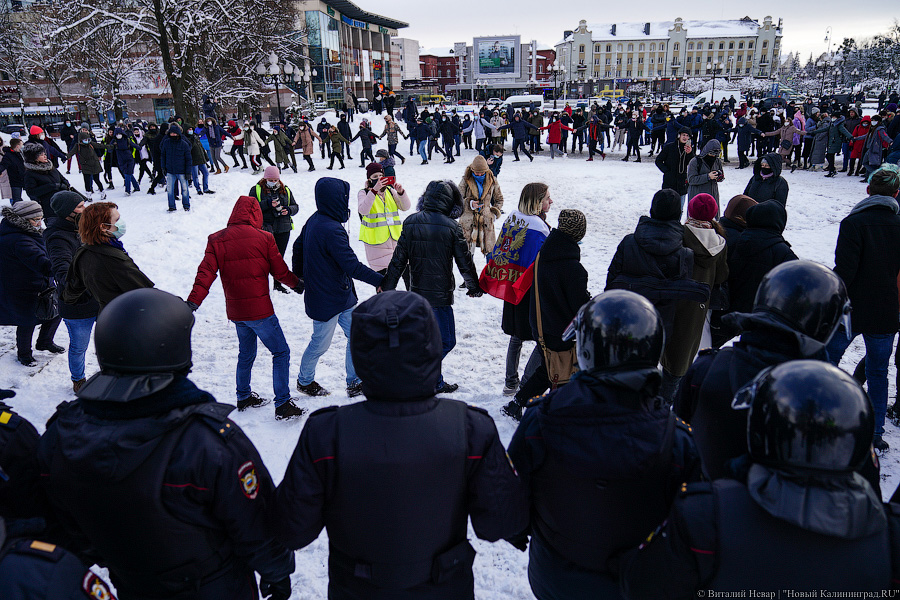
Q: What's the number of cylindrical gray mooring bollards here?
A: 0